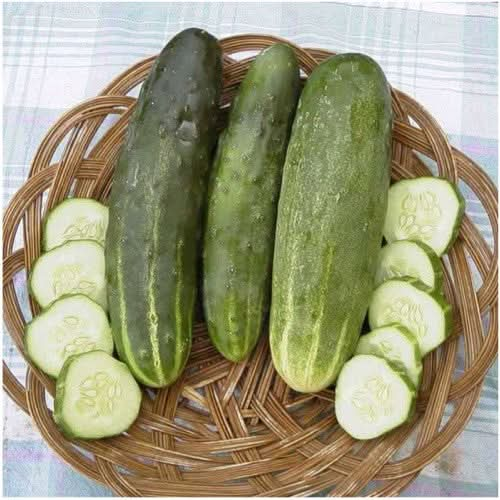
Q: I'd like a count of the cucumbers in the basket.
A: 3